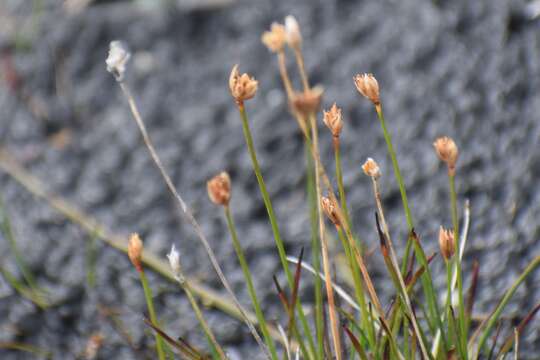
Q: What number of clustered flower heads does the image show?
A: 14